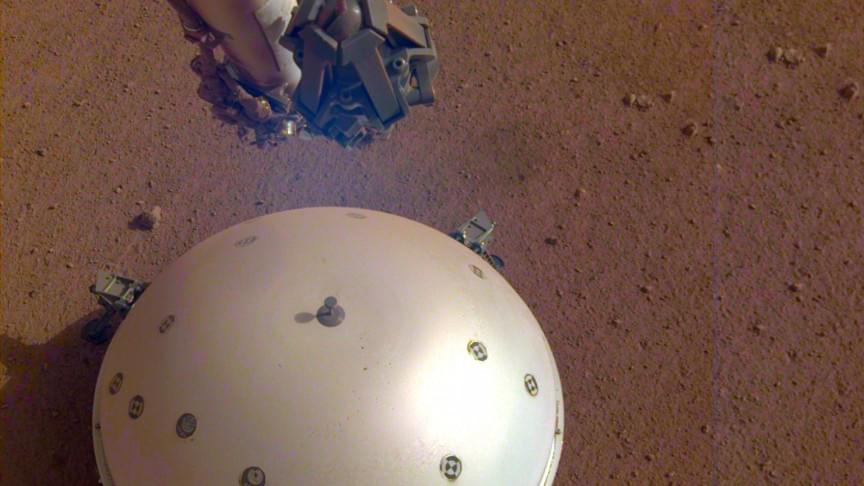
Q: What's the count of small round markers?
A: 11